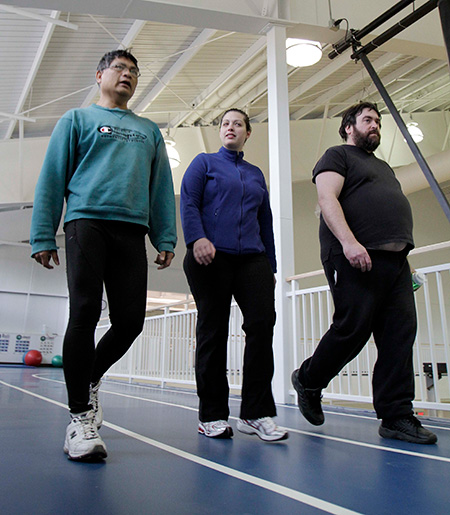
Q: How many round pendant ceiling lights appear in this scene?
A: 3